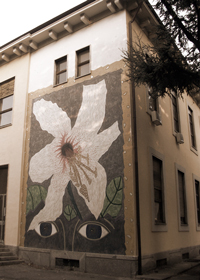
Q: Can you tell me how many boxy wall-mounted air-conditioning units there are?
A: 2